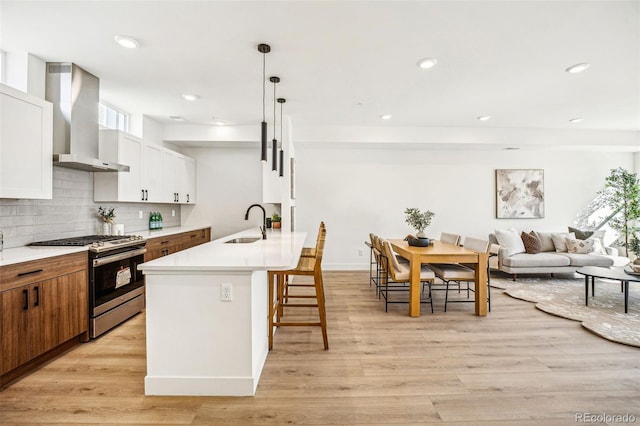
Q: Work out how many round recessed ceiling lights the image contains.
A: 8